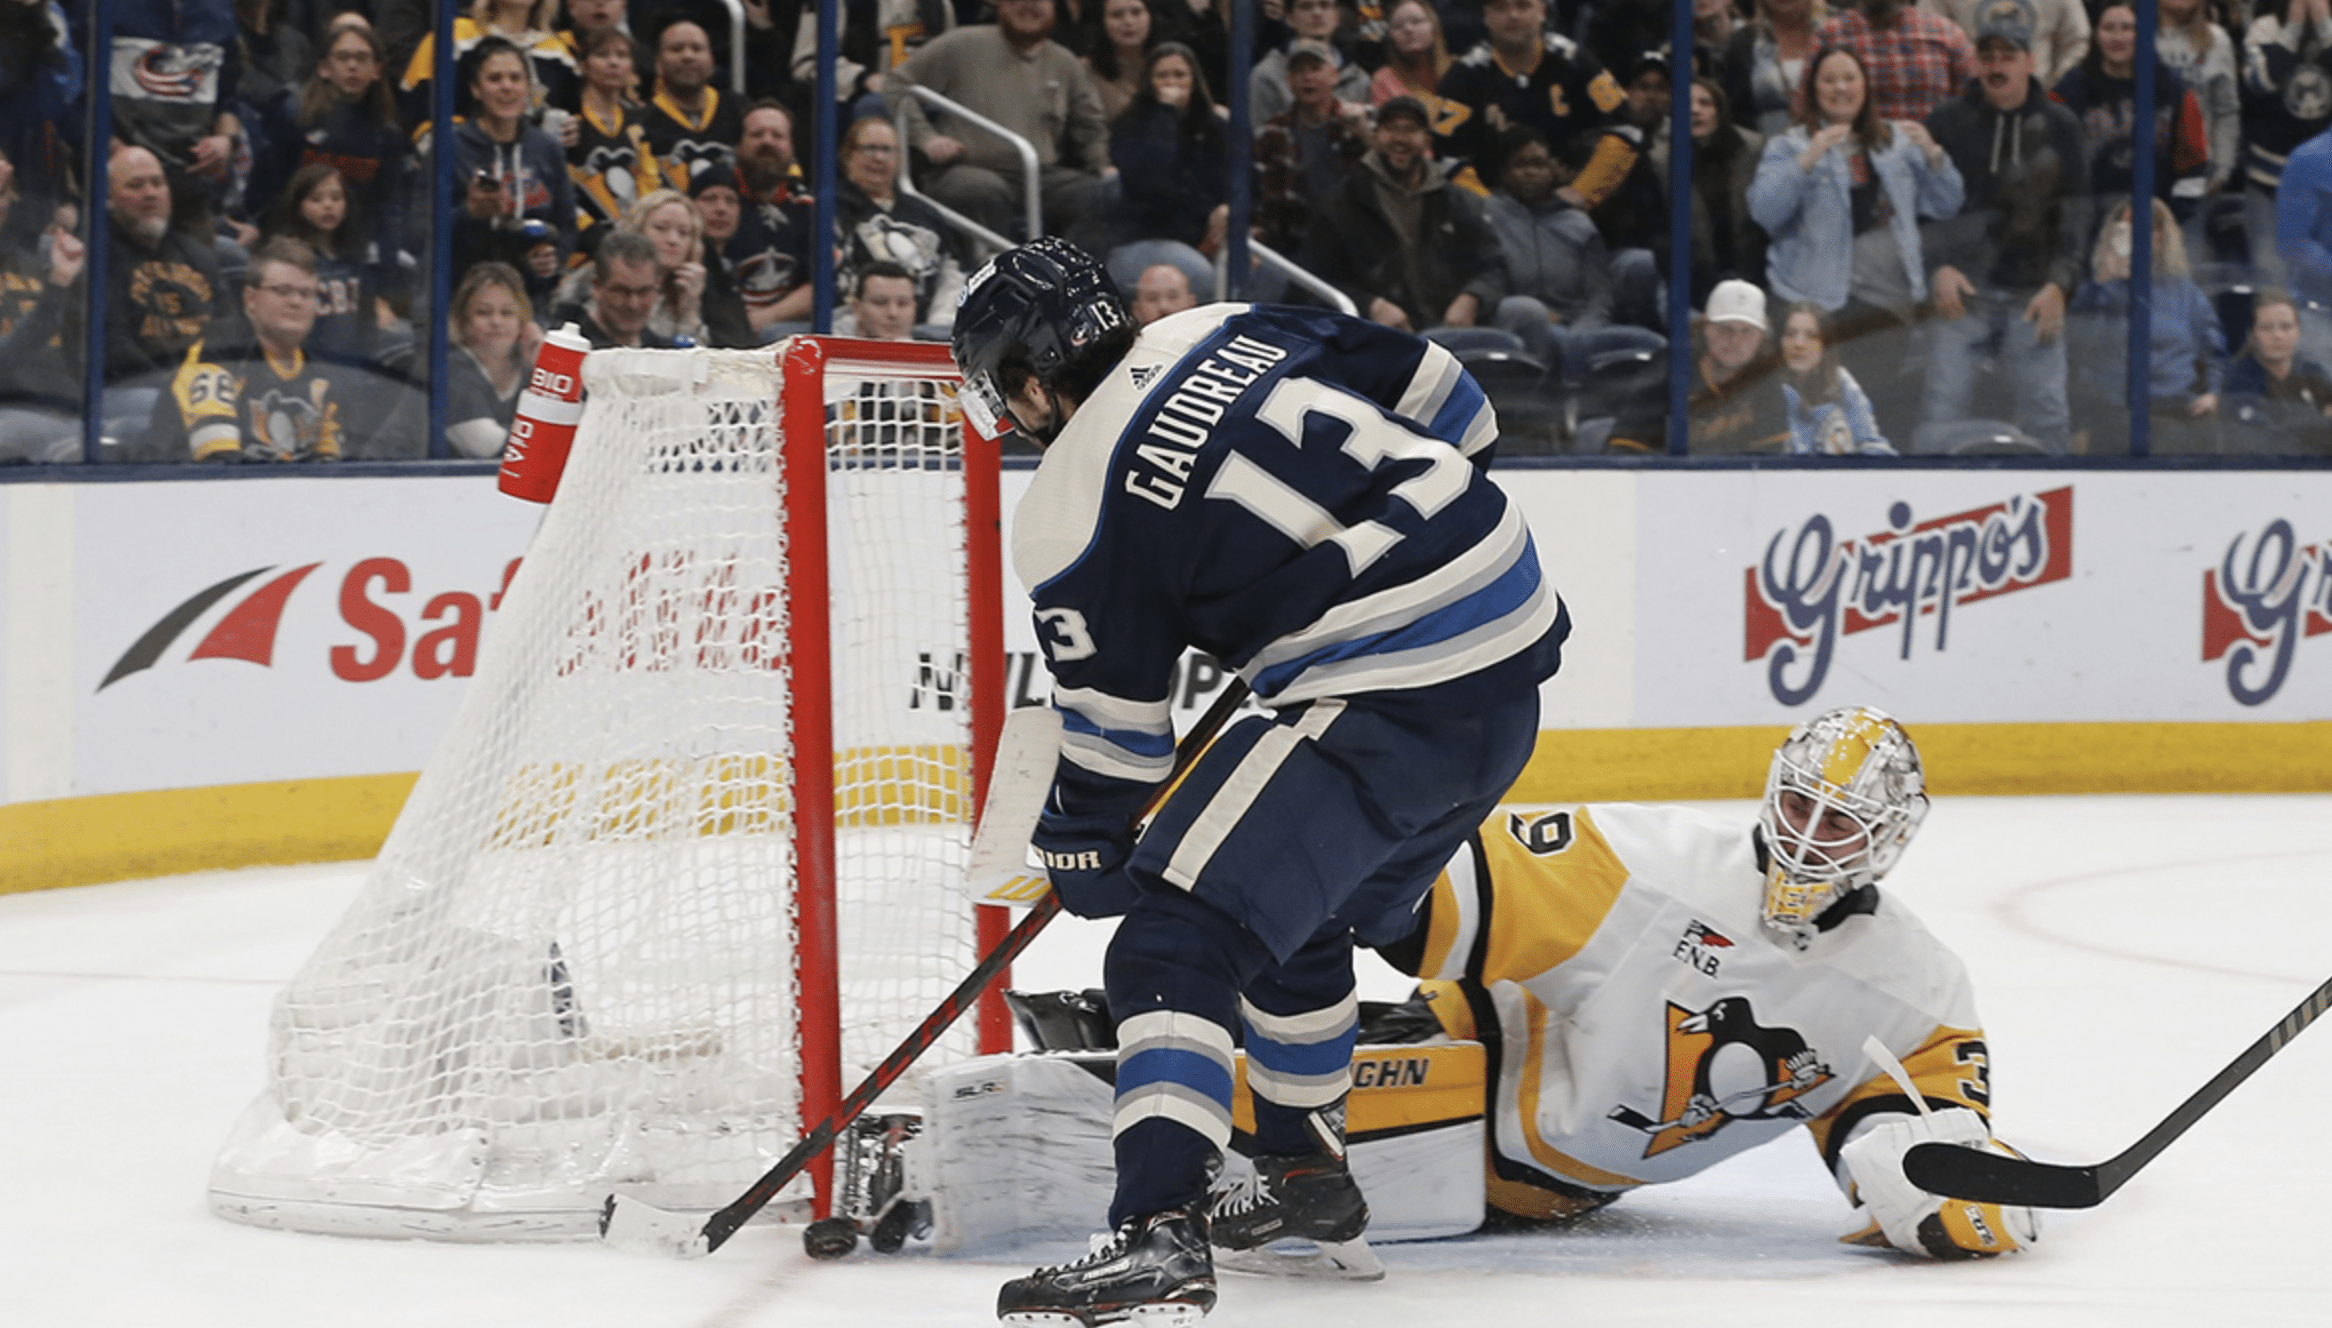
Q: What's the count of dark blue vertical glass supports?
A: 6